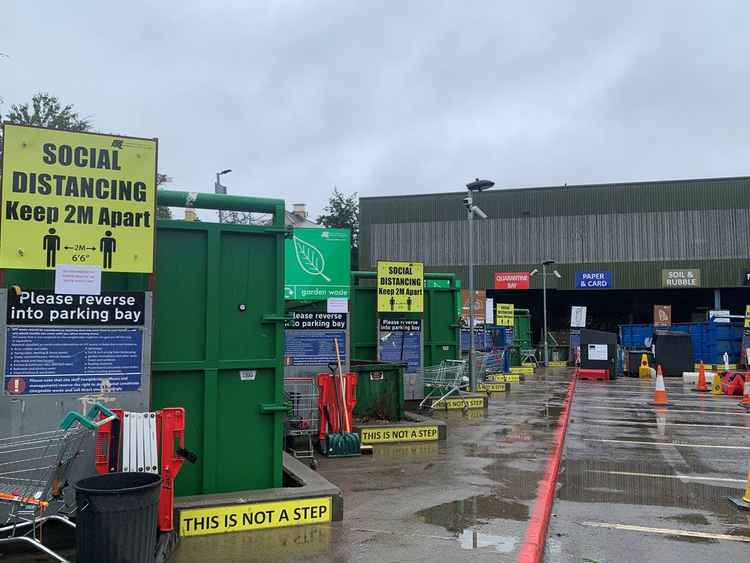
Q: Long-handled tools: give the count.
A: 2